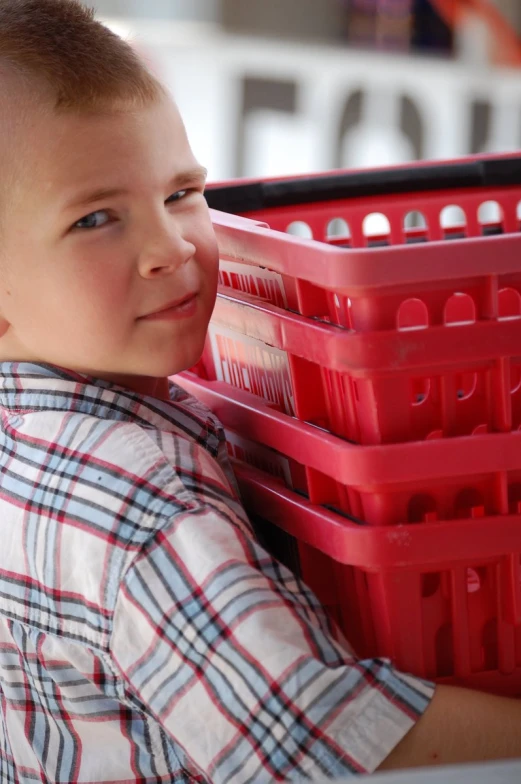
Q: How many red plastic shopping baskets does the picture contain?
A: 4